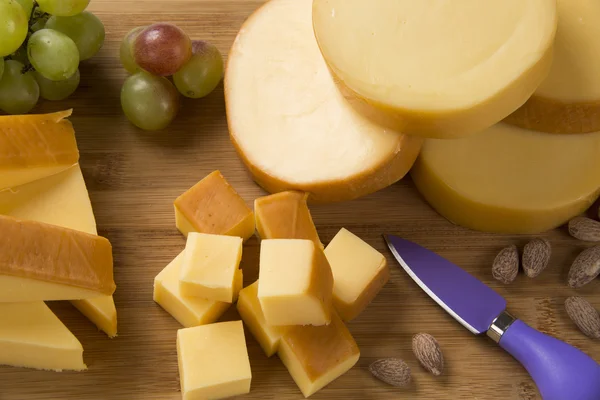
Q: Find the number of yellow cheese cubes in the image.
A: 9